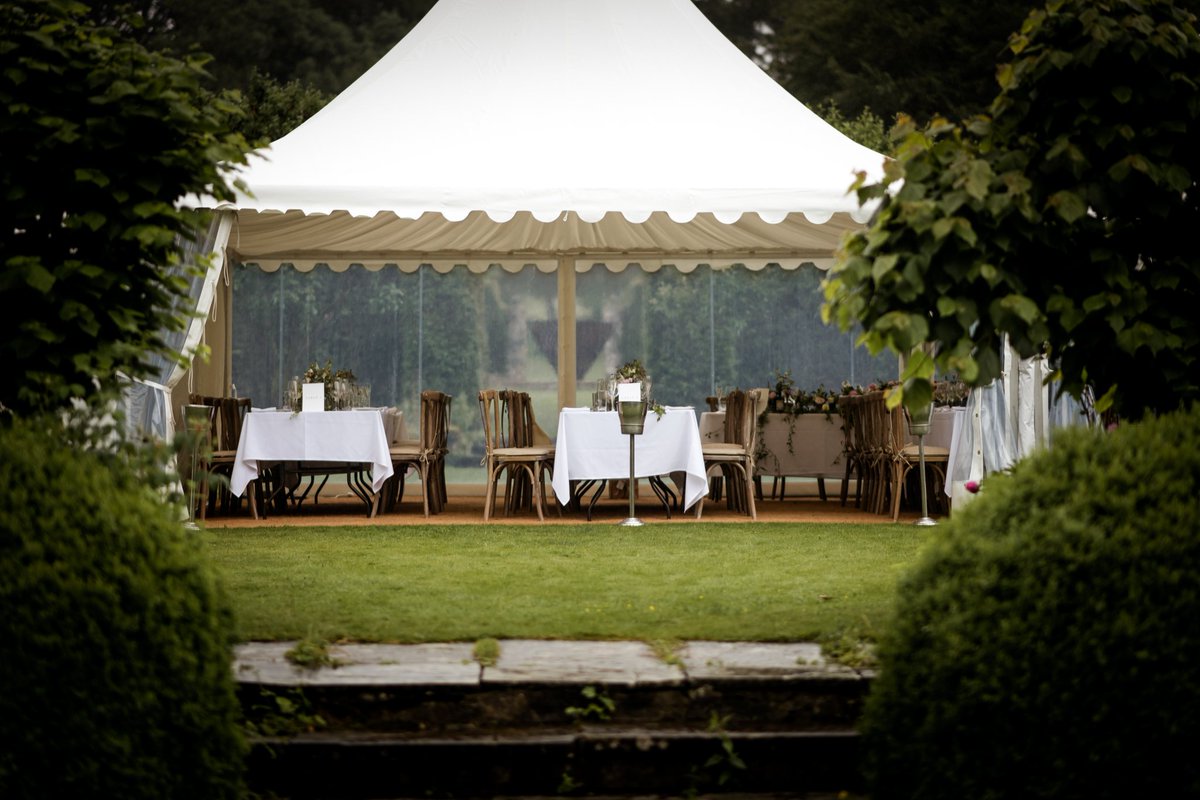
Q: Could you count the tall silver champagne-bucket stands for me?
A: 3